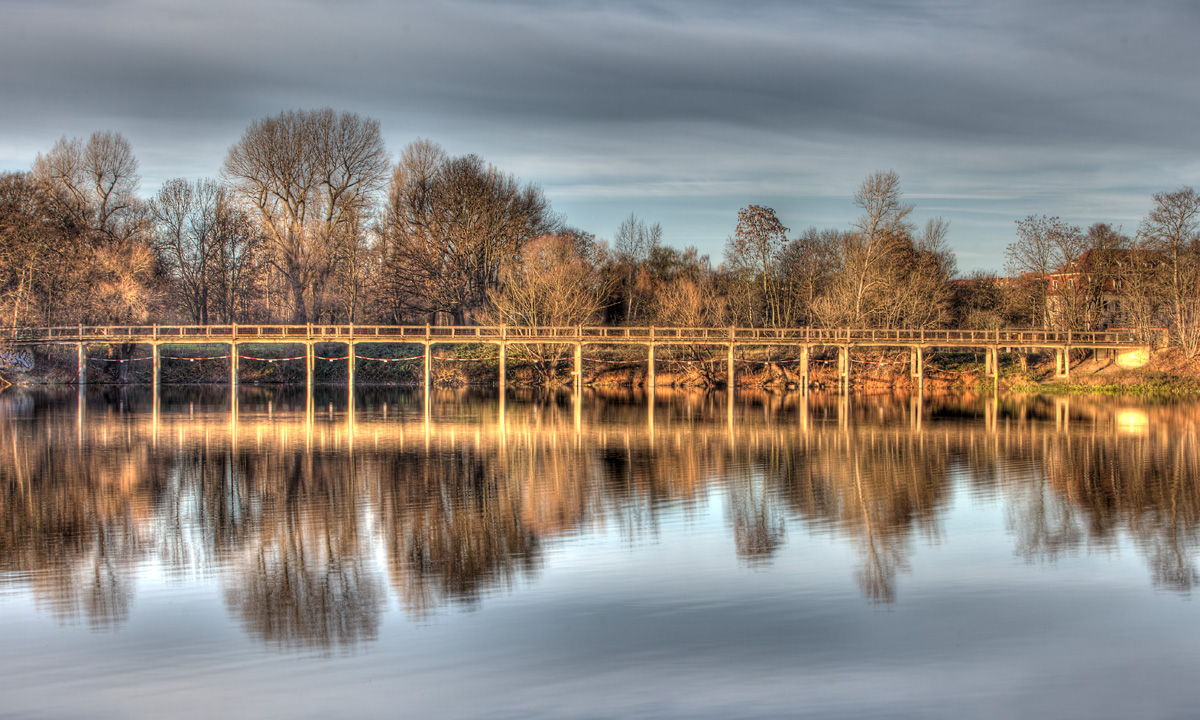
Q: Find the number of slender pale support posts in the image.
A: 15